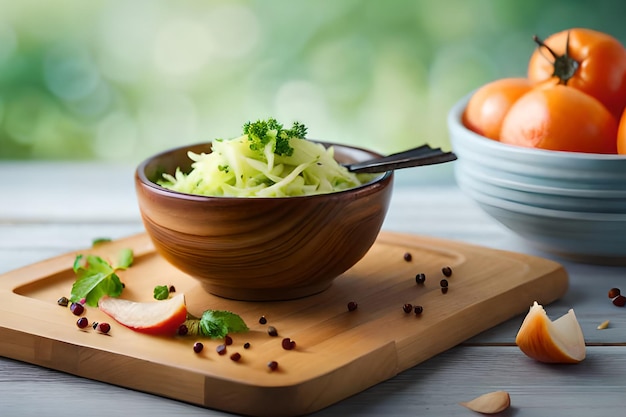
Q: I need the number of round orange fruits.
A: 4